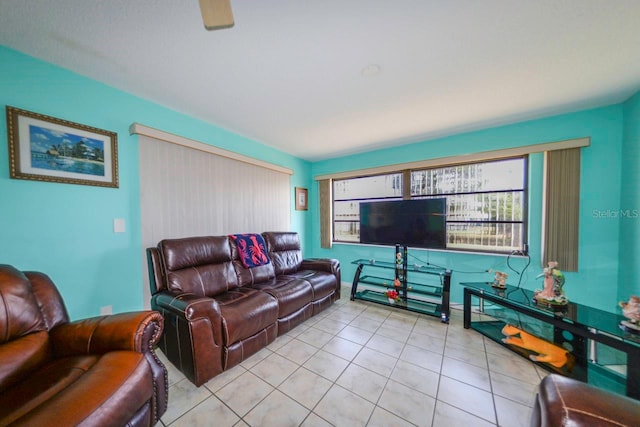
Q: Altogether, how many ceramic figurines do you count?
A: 3